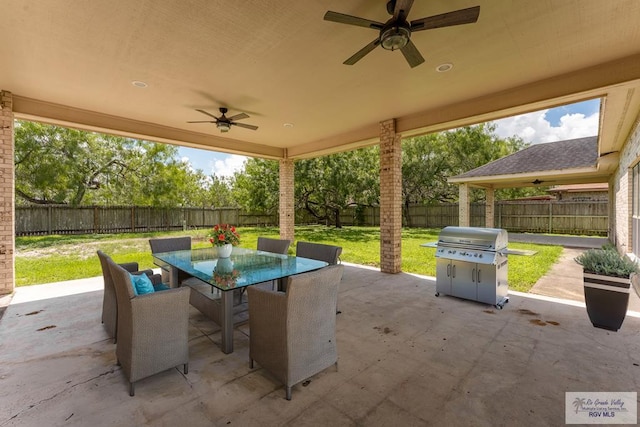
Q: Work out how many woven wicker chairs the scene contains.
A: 6